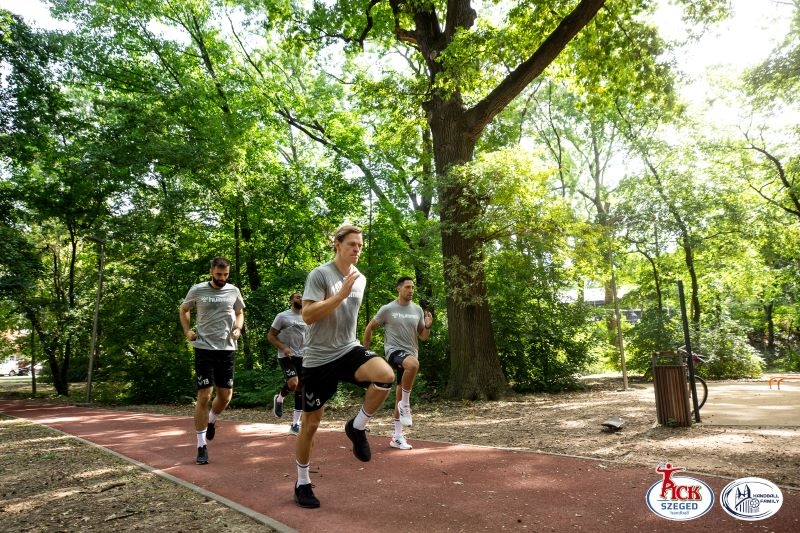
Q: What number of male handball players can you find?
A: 4